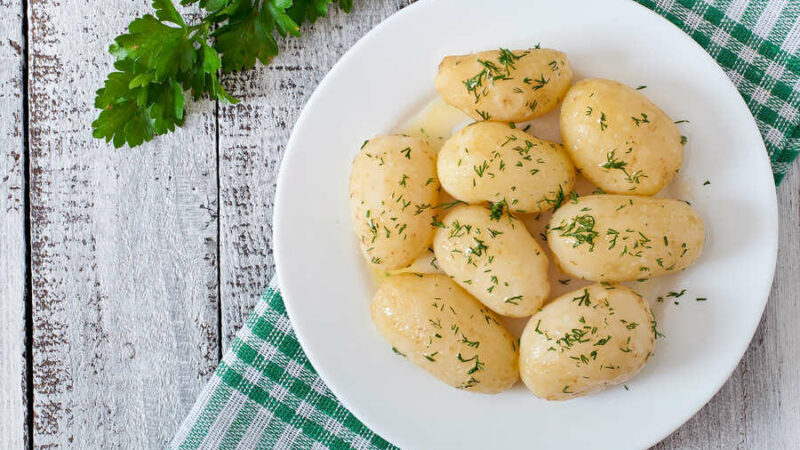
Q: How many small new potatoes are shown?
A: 8